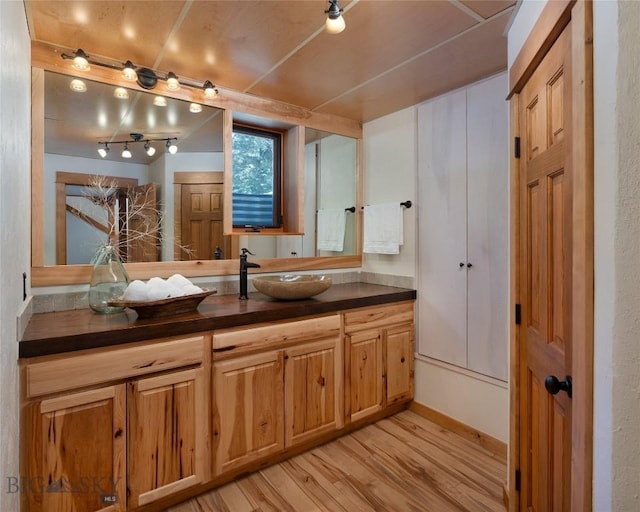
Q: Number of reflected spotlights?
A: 8